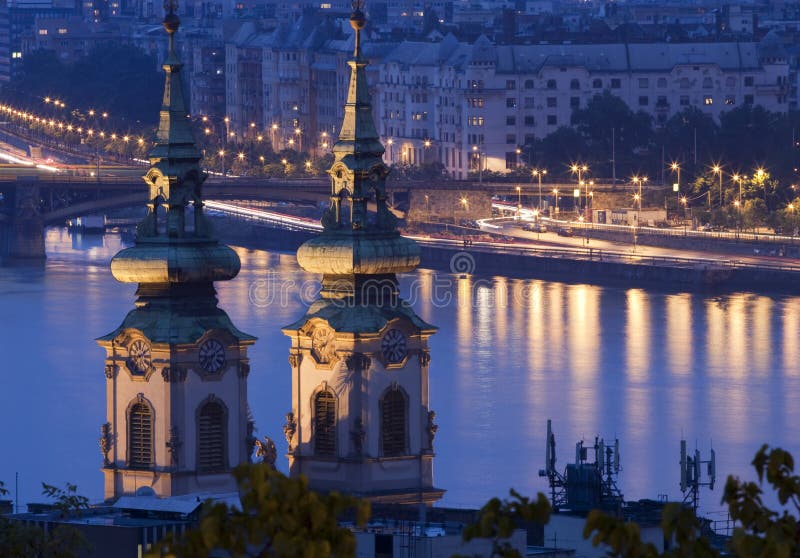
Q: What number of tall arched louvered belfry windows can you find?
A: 4